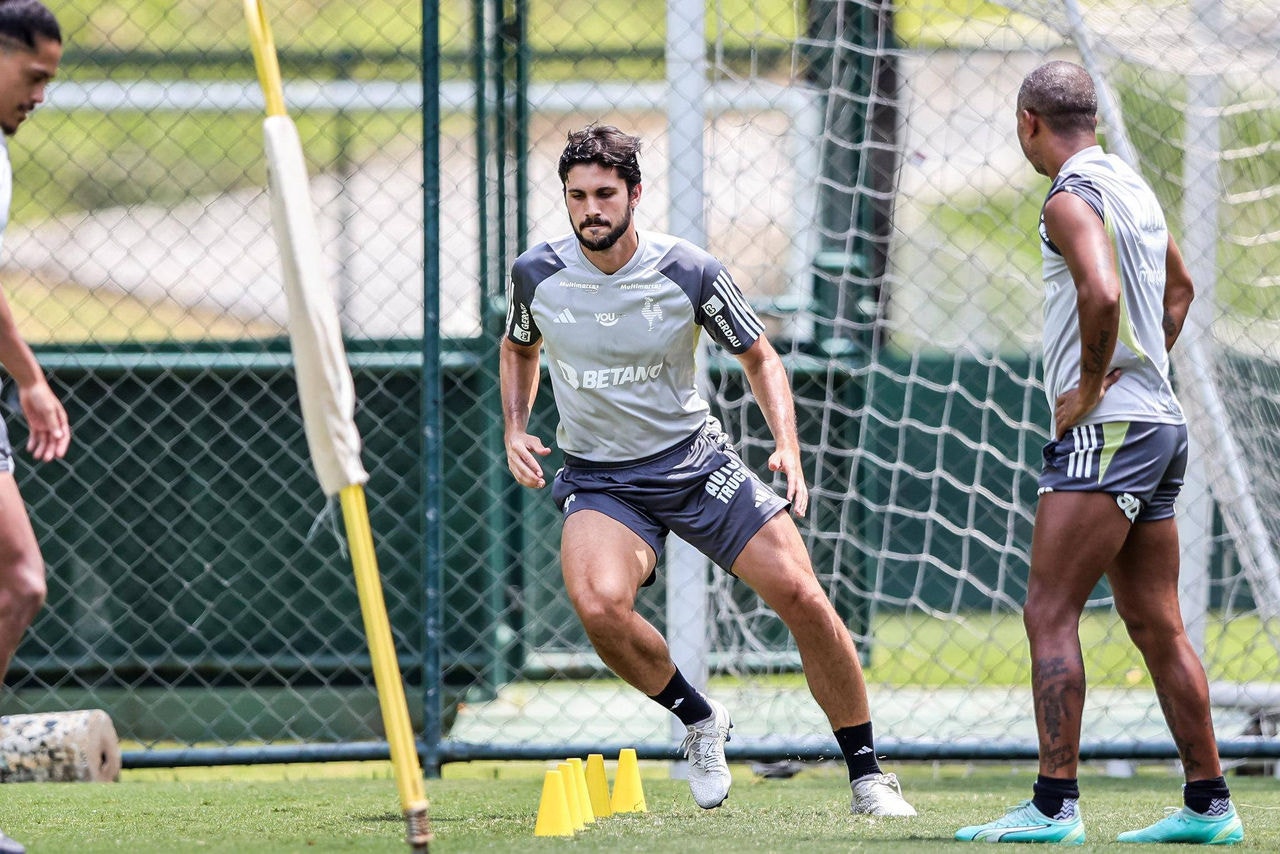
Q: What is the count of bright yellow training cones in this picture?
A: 5